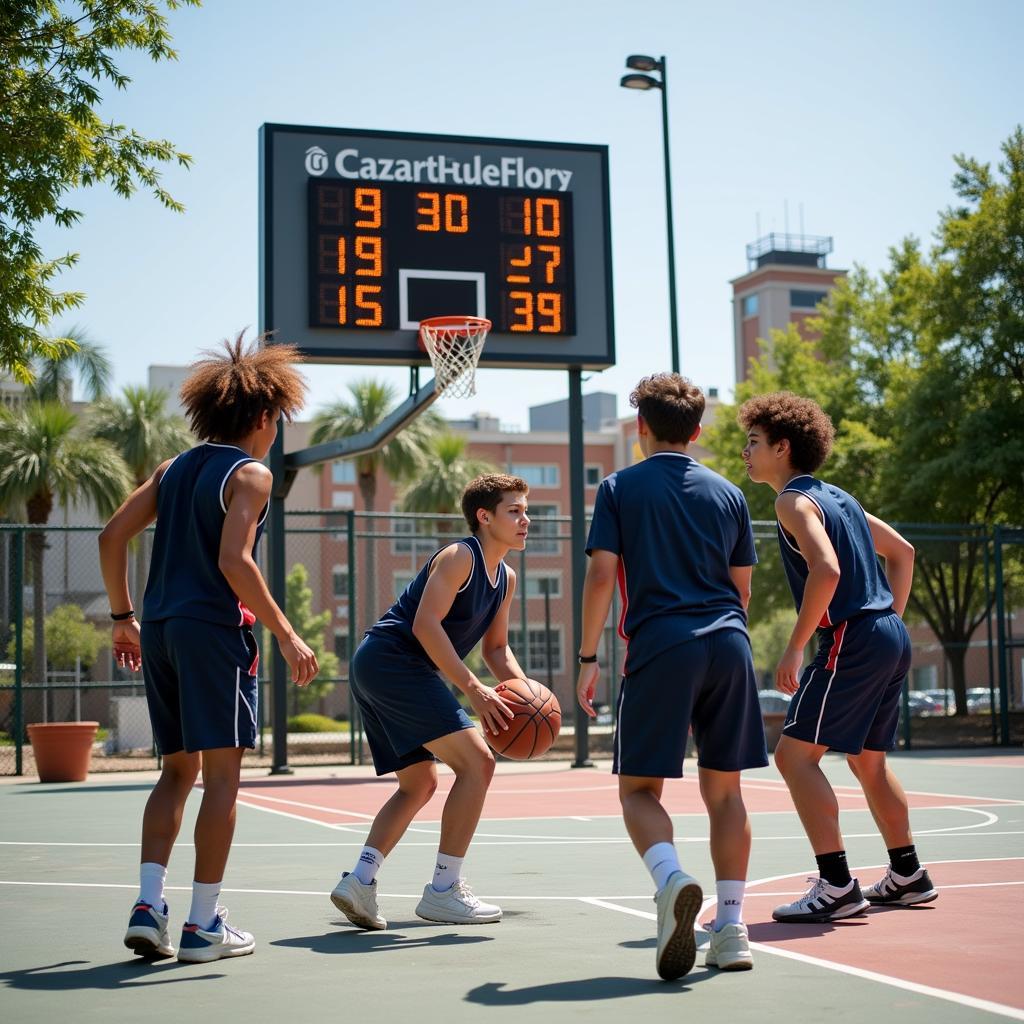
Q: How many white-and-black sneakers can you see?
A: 2